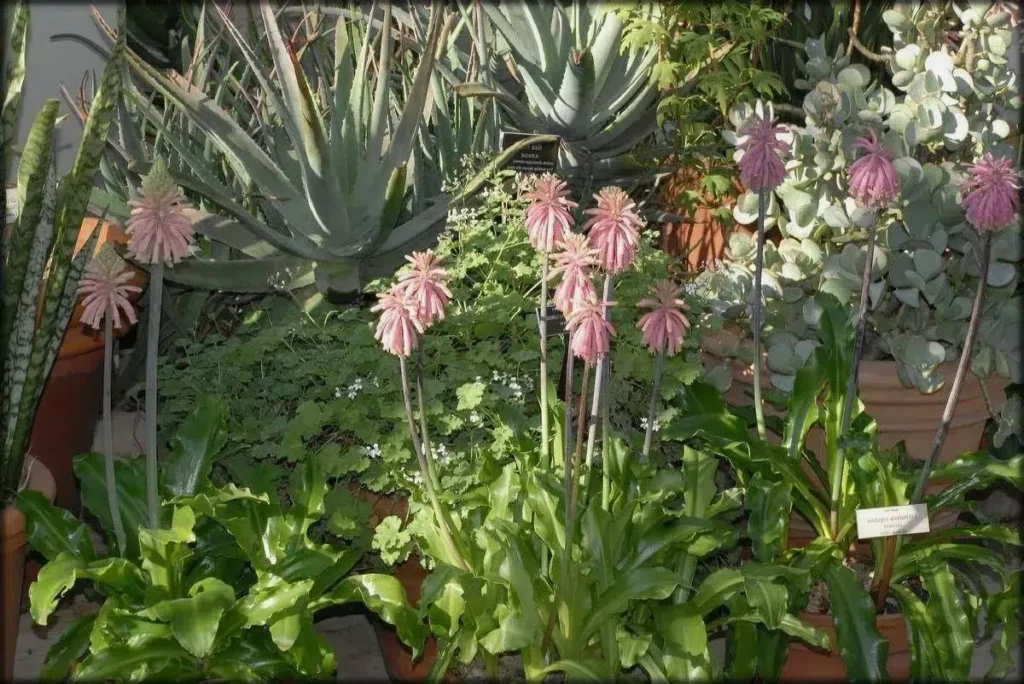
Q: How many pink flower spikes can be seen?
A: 12